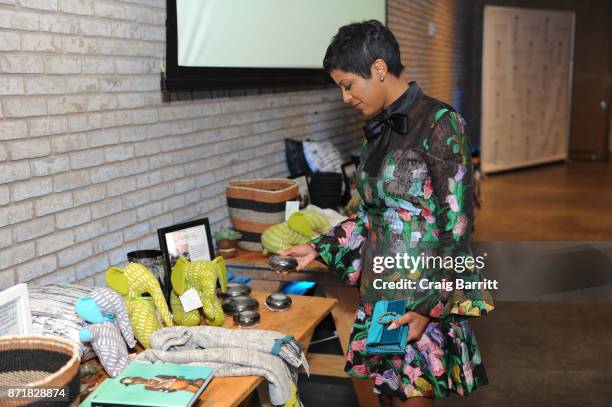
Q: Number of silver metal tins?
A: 5